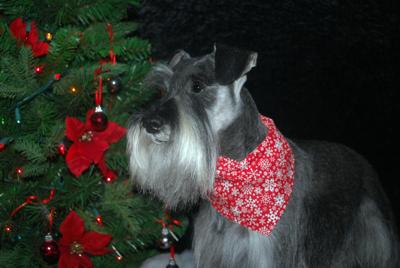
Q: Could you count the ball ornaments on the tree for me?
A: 5